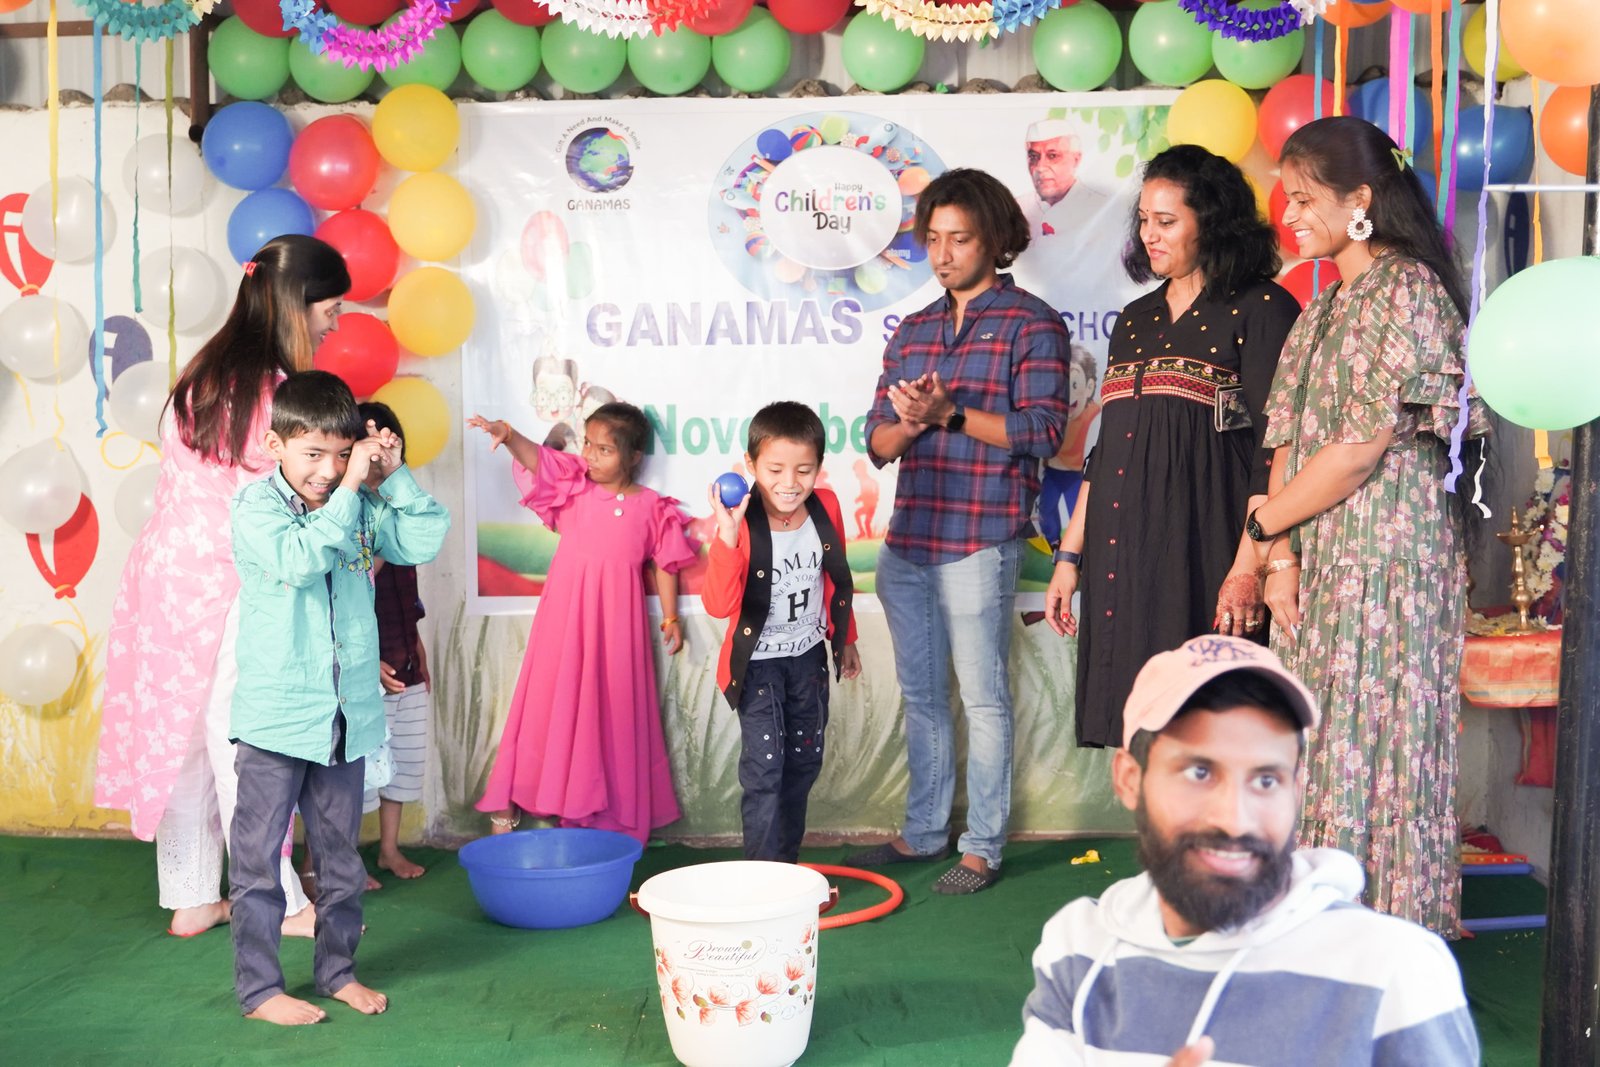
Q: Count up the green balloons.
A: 12